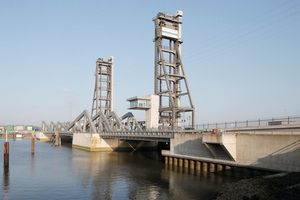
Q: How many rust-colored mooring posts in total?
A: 2